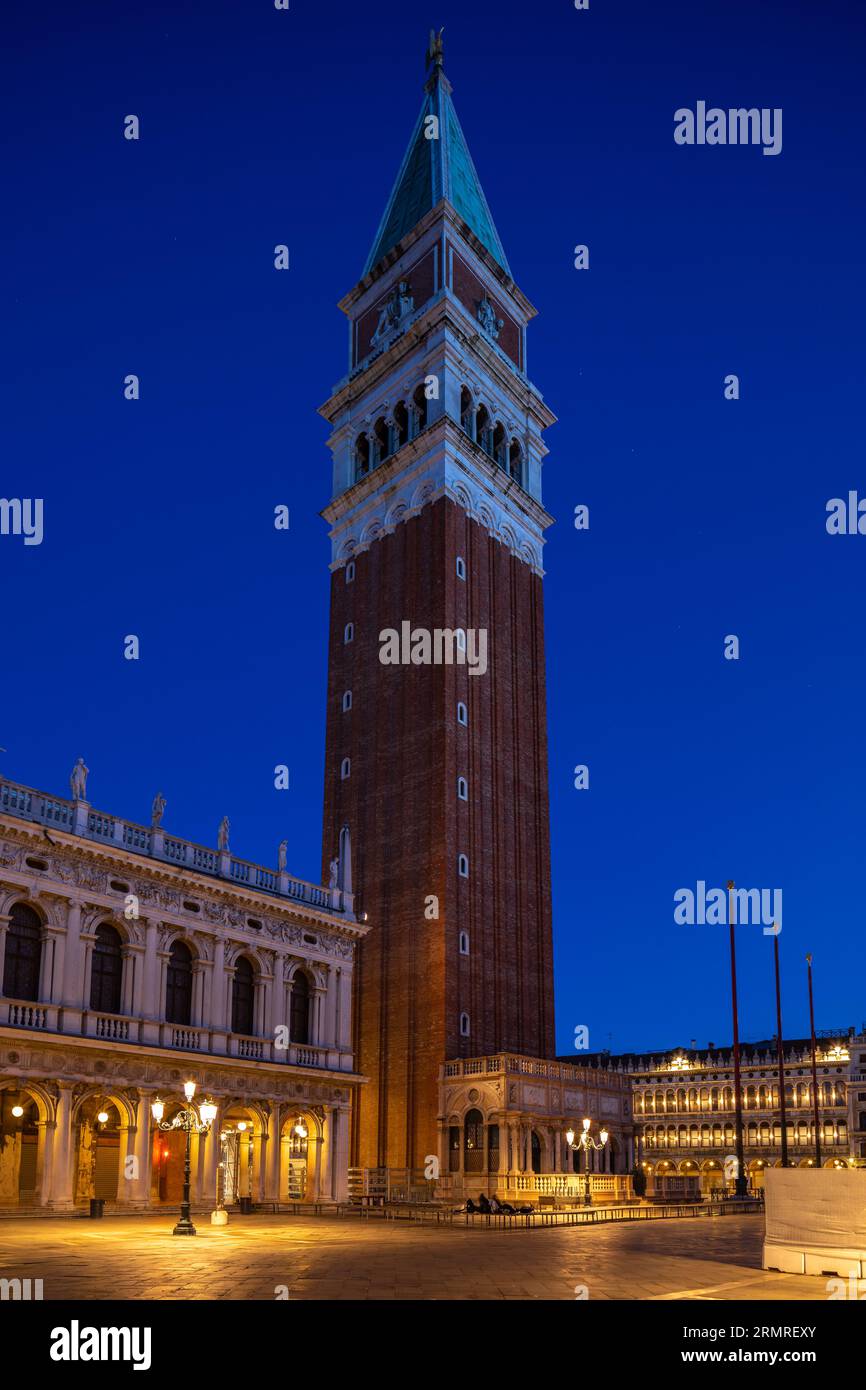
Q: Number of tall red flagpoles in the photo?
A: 3